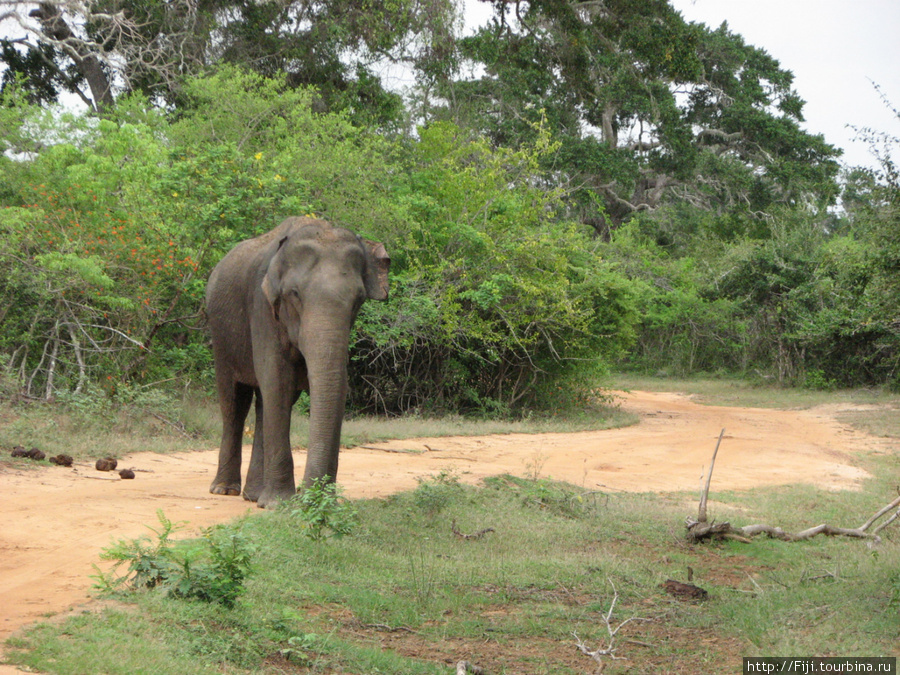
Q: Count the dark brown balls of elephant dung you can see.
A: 5